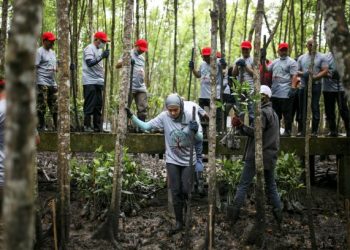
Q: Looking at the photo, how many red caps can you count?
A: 7